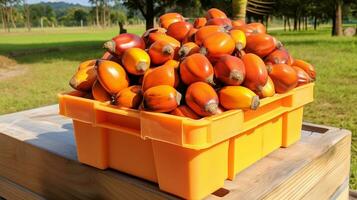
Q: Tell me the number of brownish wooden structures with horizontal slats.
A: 1